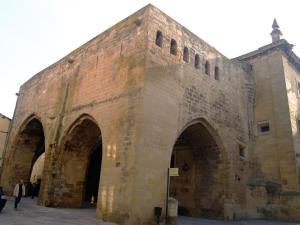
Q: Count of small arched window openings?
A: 6